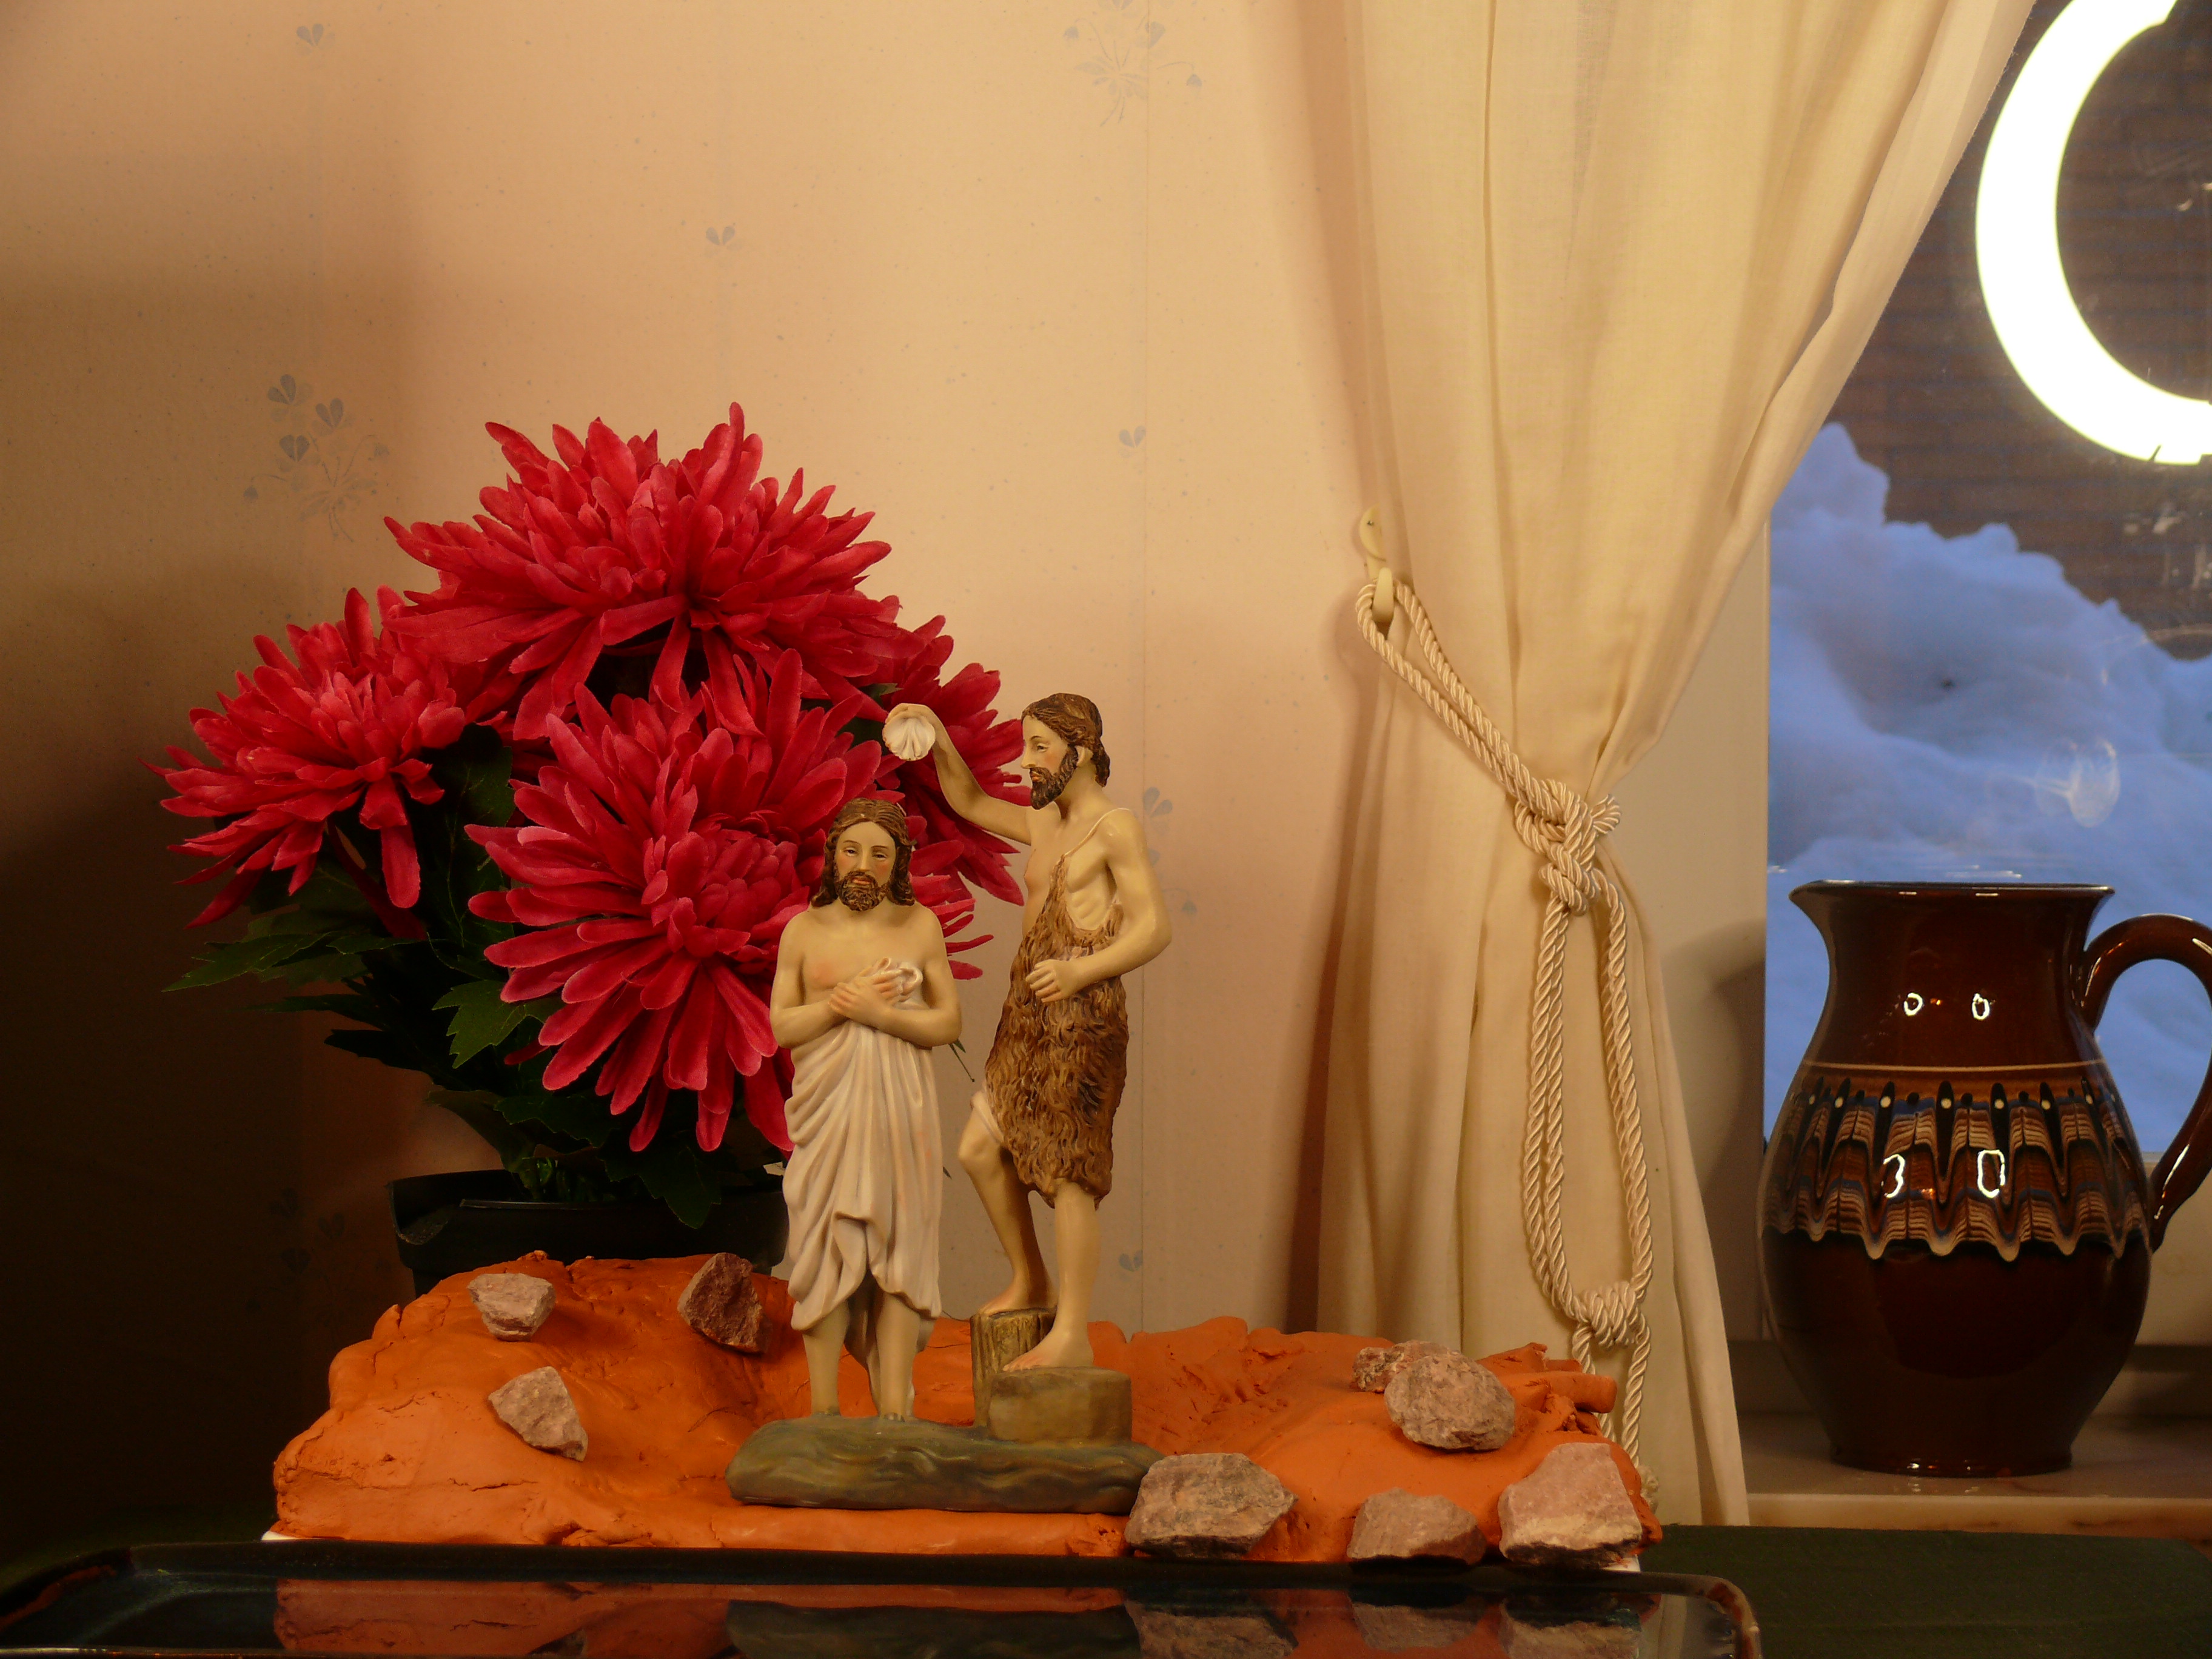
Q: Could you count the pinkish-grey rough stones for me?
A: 8